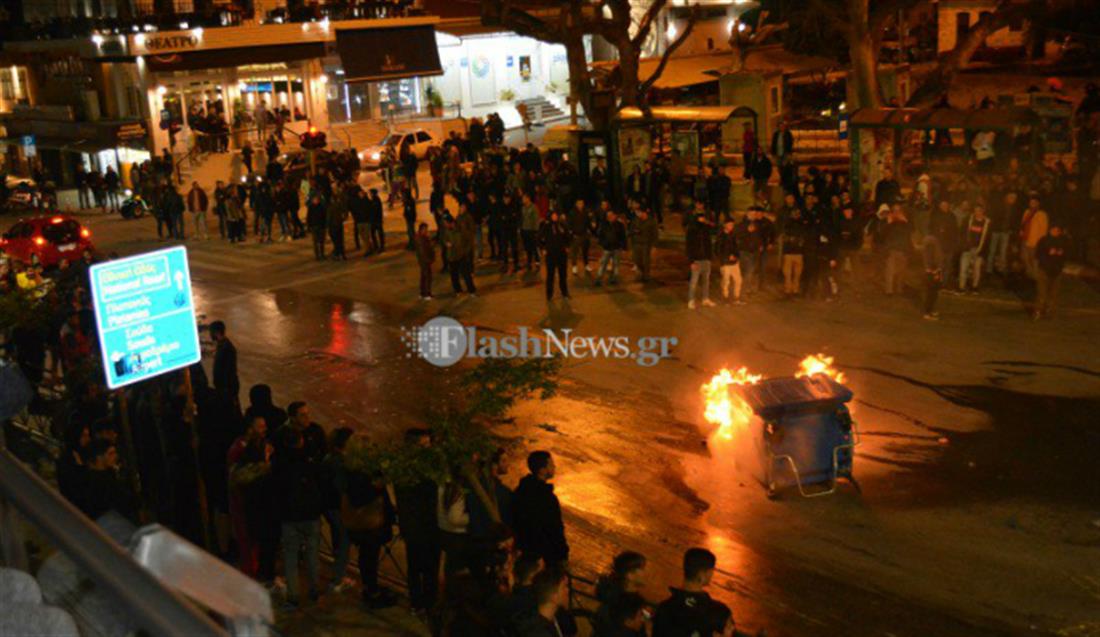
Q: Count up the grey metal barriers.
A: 1